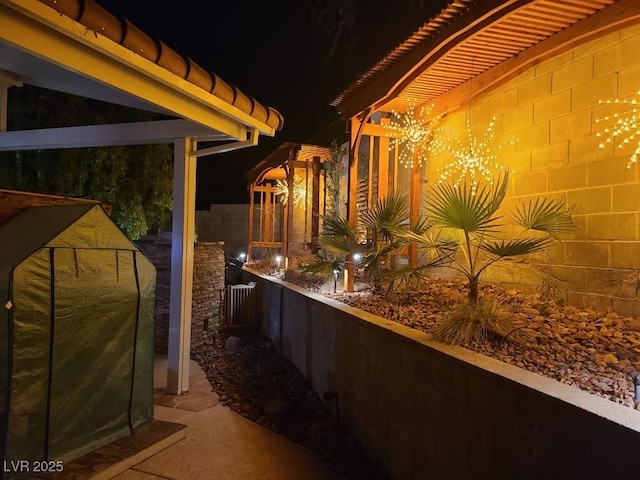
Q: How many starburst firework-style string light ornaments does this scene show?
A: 4